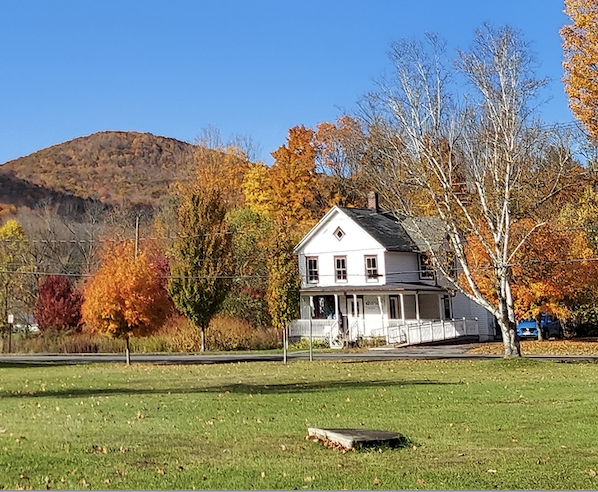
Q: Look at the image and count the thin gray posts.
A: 2